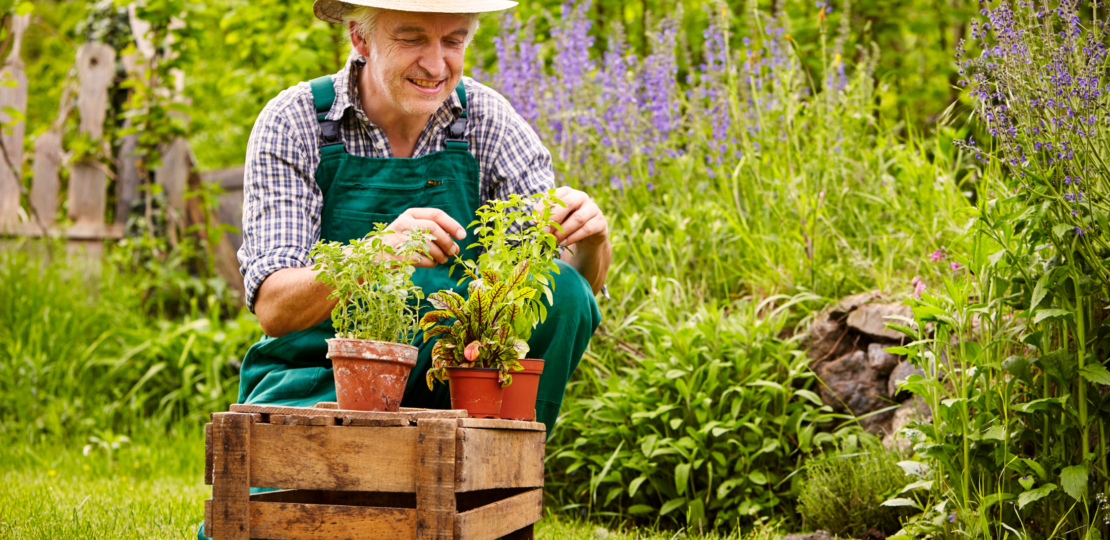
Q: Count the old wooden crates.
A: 1